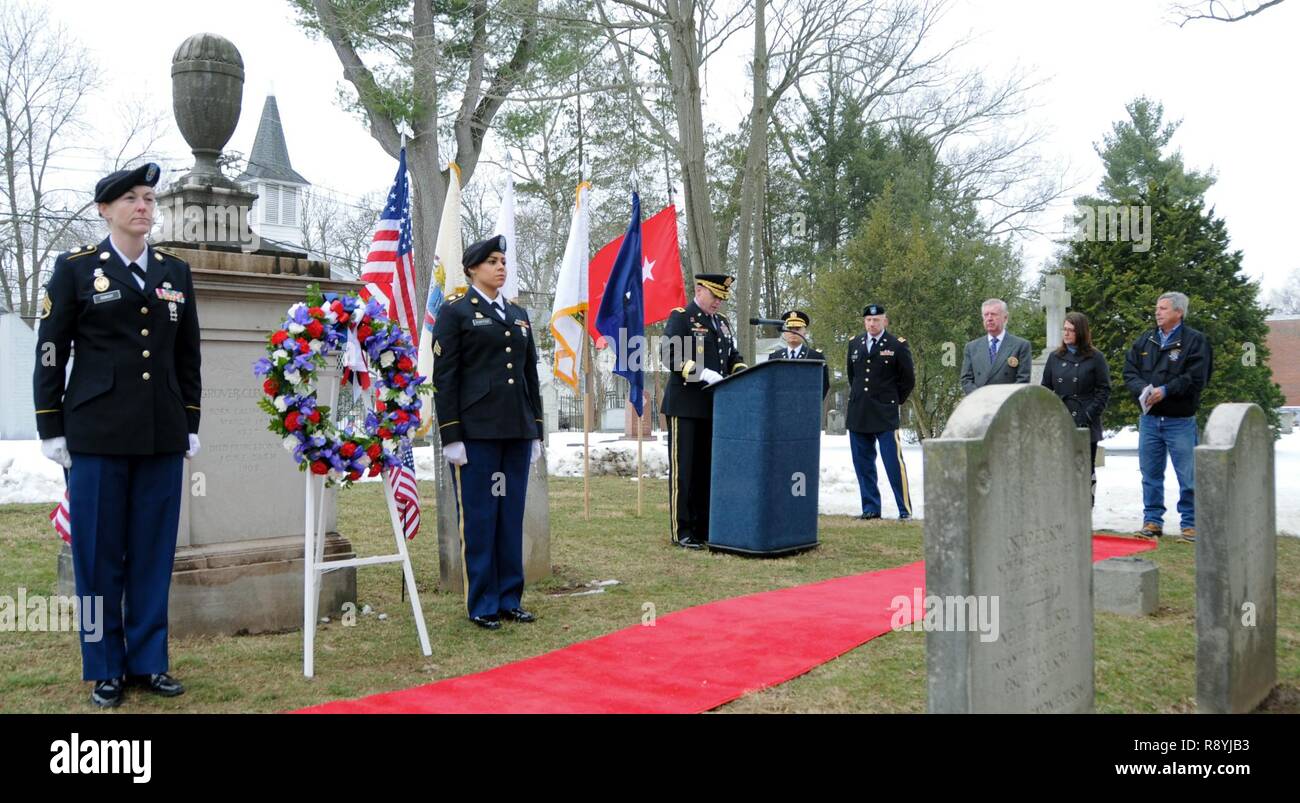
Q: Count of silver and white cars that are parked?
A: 0